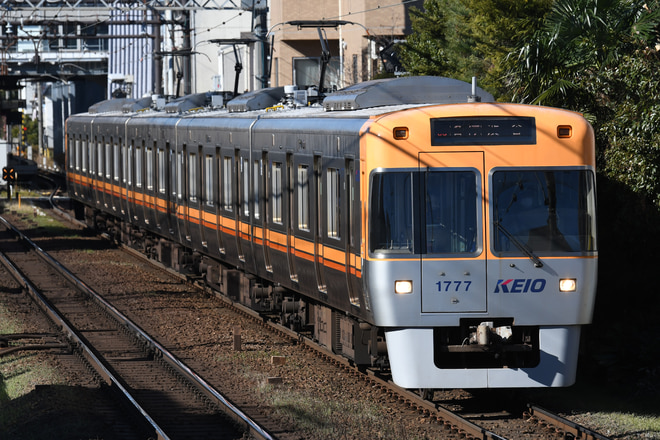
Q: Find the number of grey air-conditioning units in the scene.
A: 5